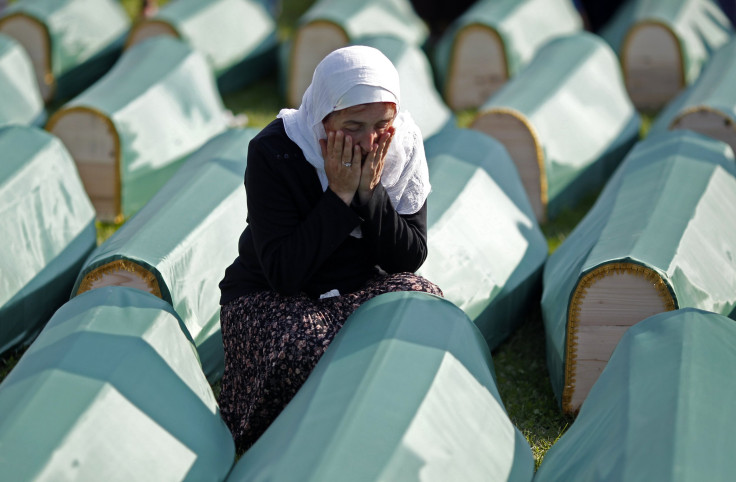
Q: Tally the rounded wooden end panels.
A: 10